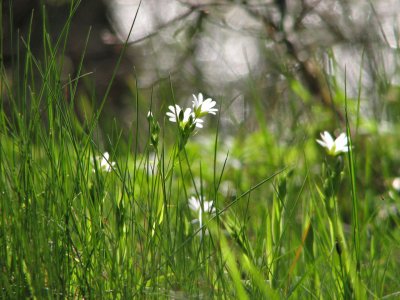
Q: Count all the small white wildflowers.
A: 5